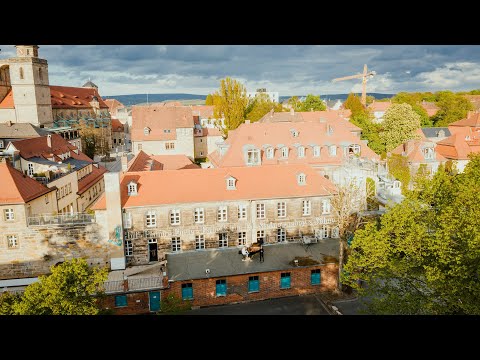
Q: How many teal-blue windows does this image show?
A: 6